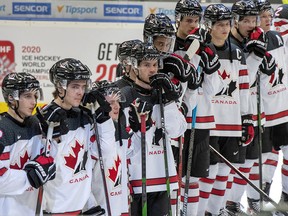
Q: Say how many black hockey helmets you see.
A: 10